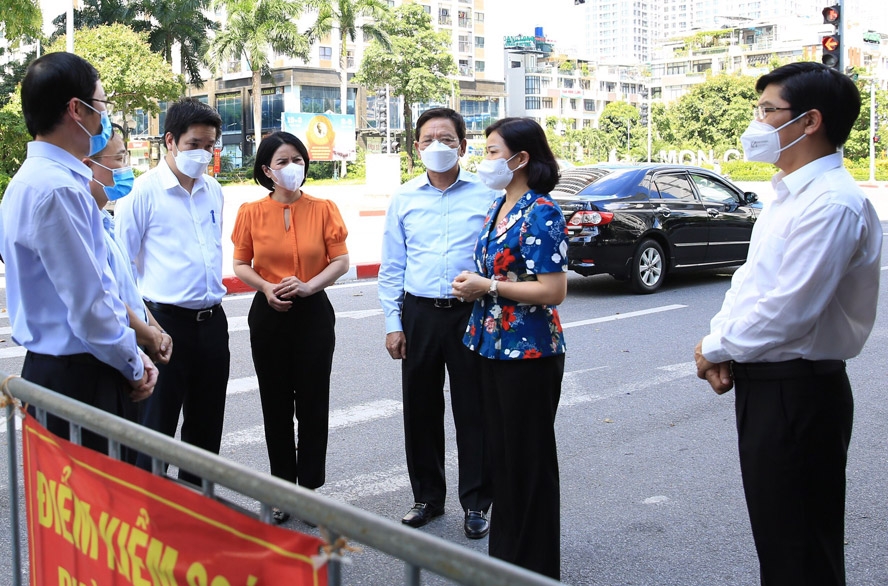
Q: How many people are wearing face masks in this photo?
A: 7